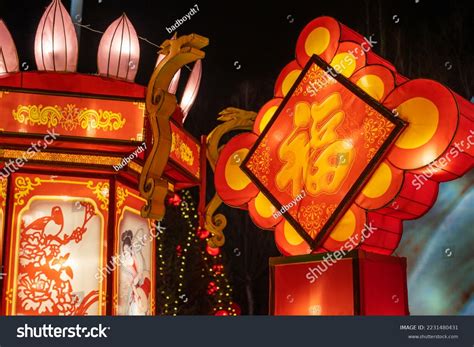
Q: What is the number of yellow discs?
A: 11